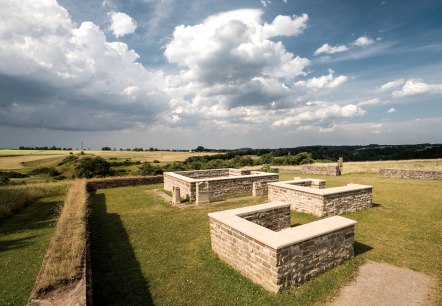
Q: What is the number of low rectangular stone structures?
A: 3